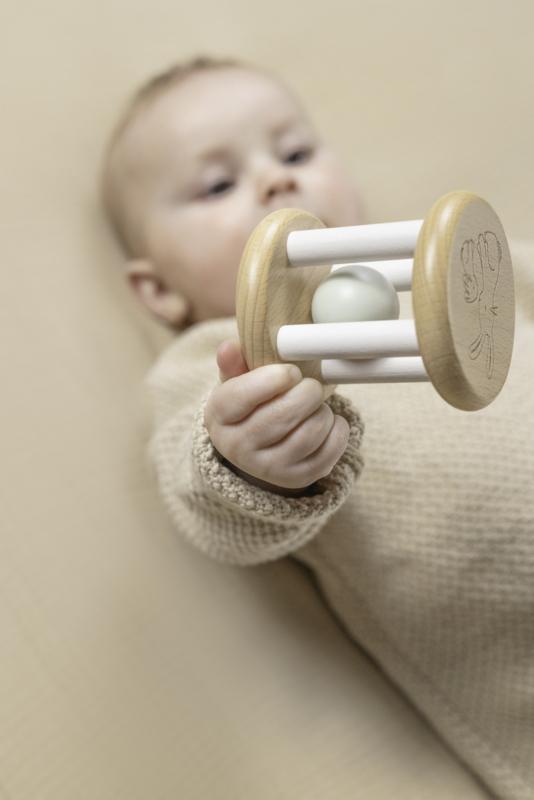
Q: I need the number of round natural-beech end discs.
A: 2